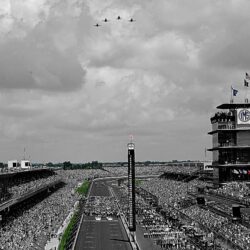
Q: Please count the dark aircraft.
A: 4